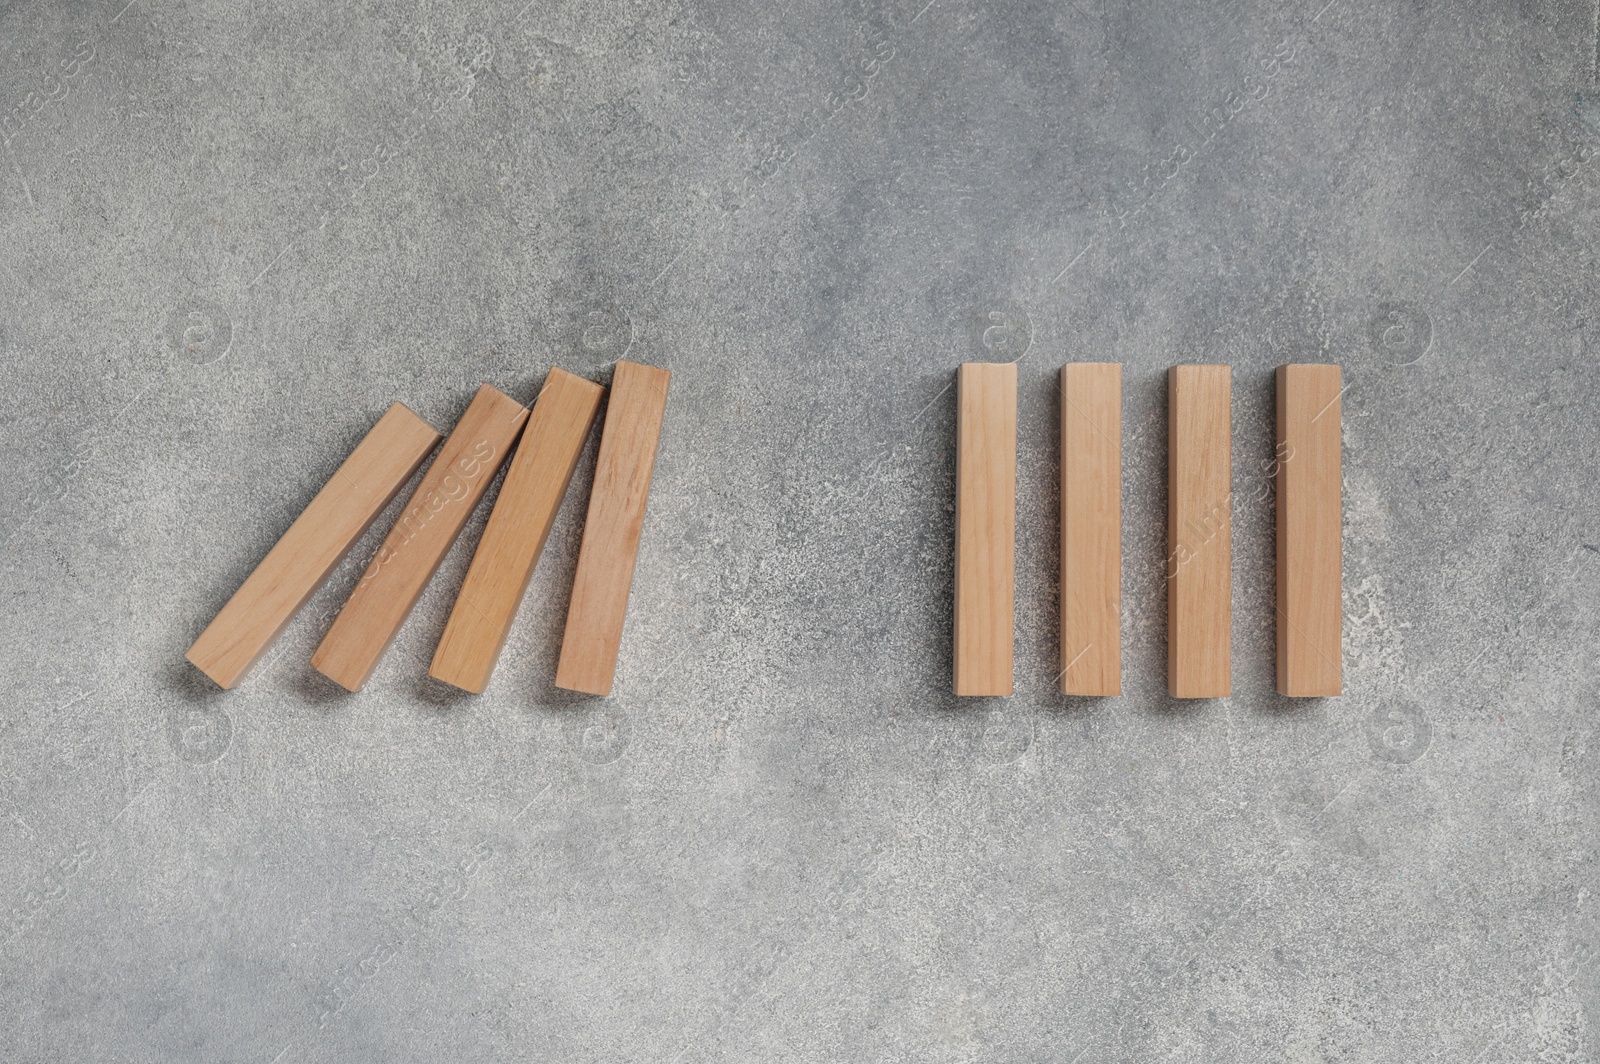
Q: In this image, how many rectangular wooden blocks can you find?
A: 8